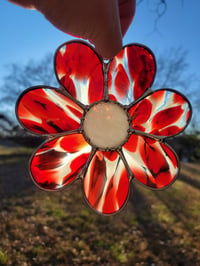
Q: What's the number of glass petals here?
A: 7